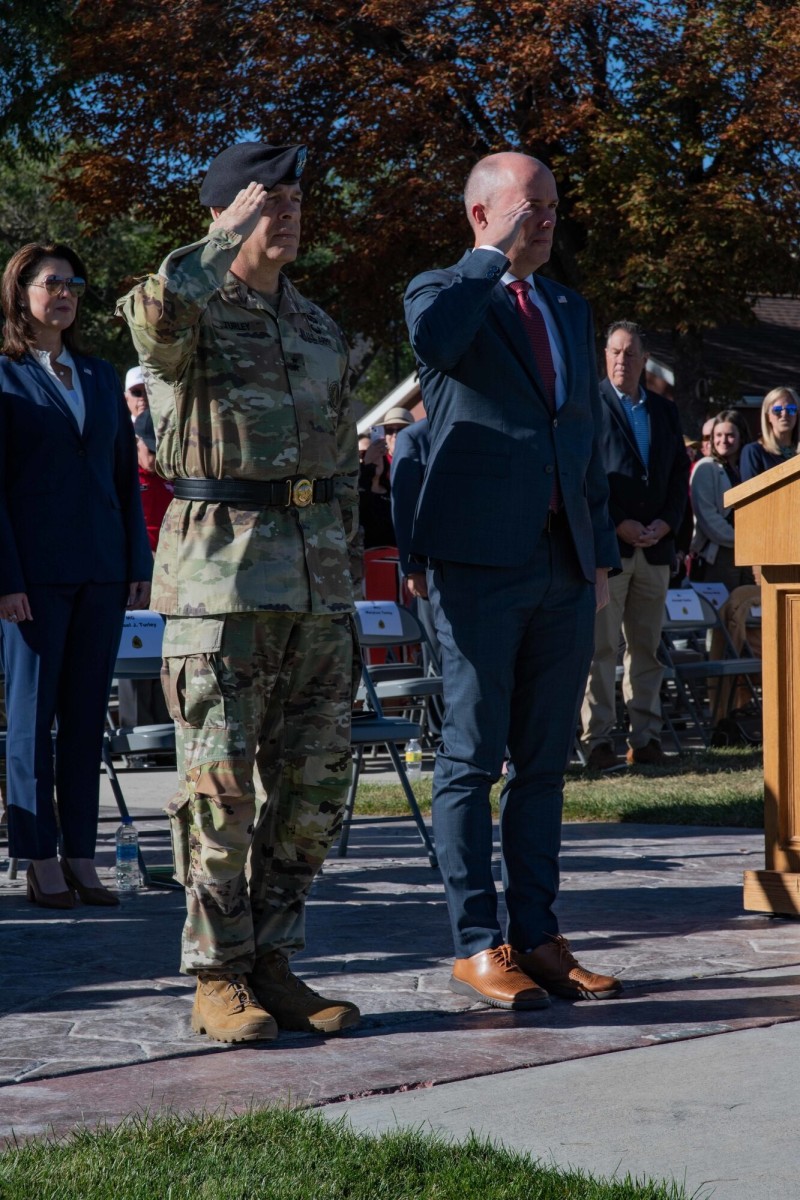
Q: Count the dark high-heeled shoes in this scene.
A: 2